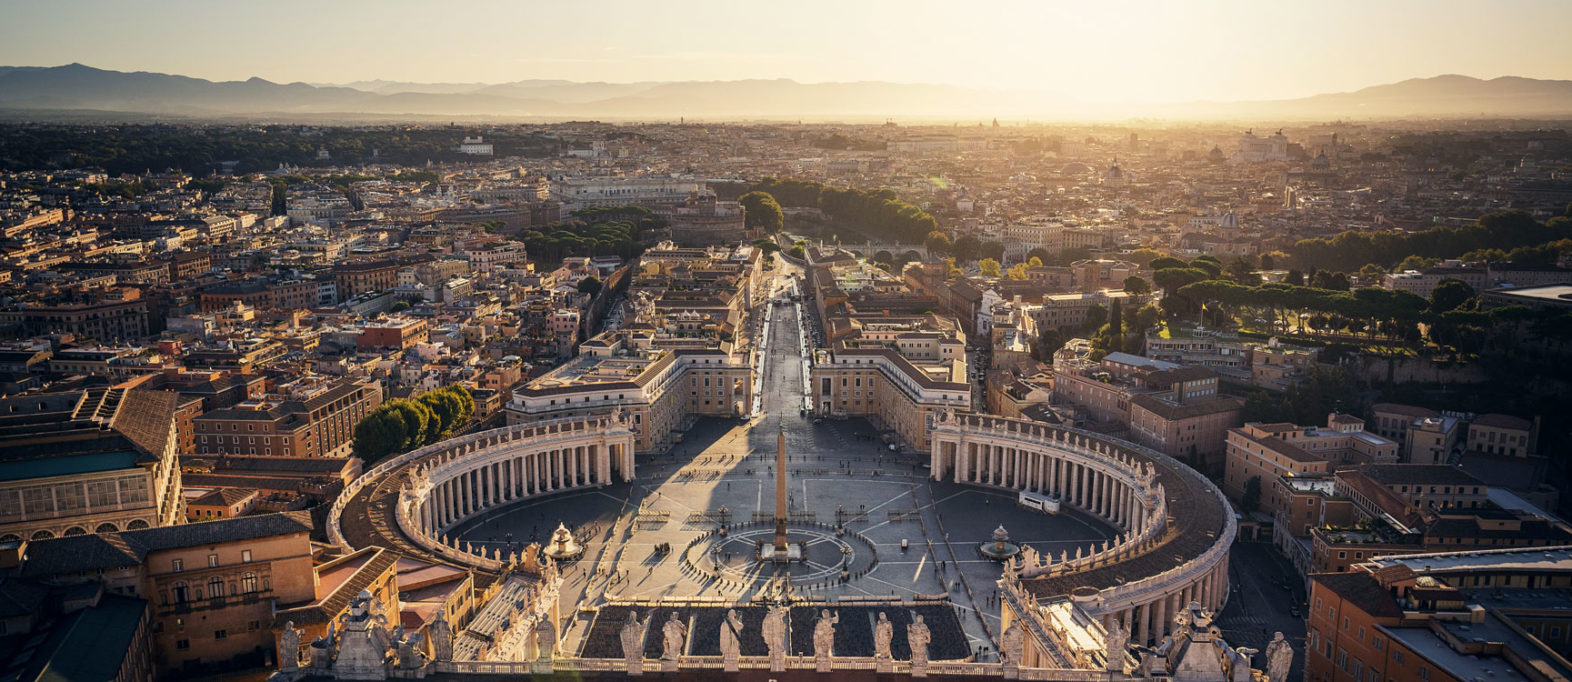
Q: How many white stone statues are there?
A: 13